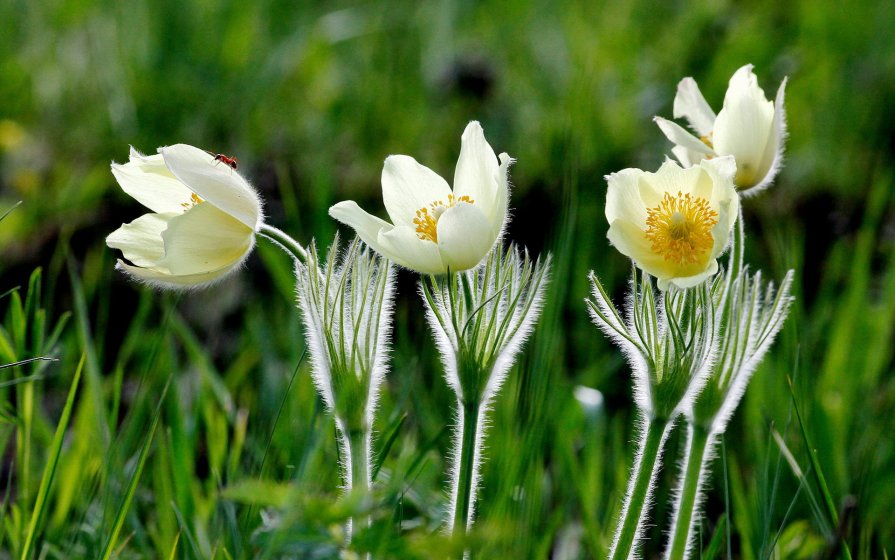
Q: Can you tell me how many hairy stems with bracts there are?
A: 4